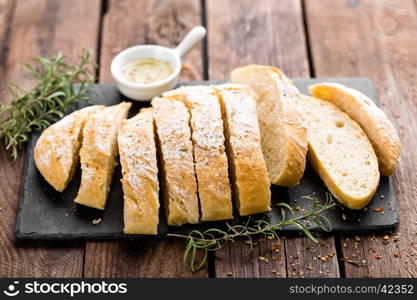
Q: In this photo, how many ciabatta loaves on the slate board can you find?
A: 1